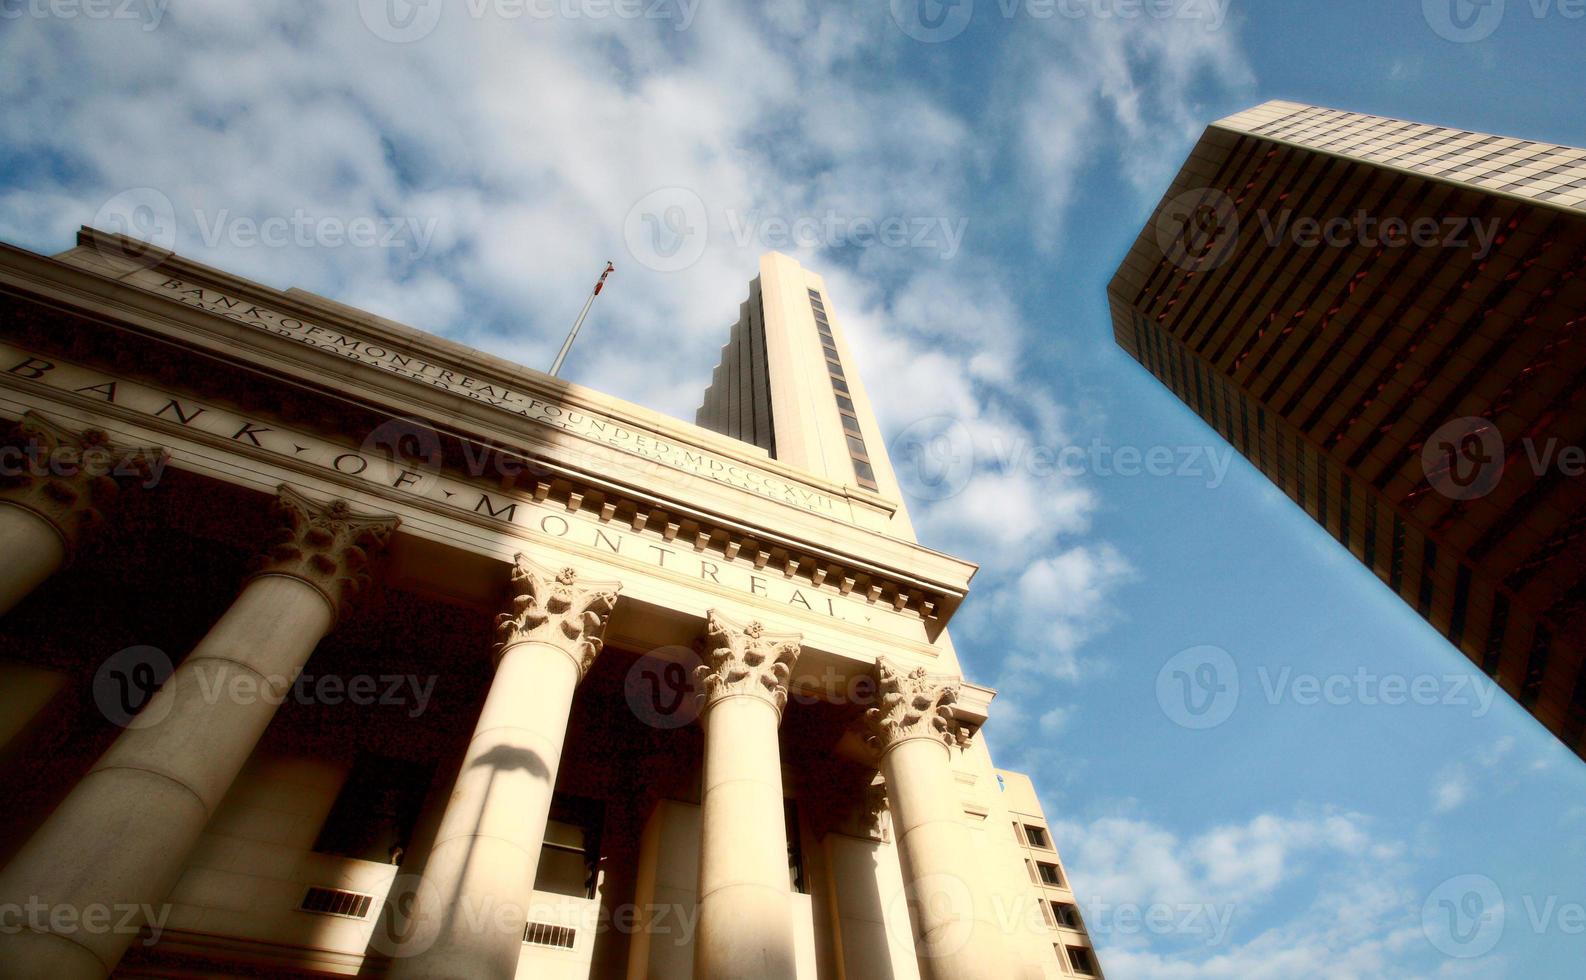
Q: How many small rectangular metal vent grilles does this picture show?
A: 2